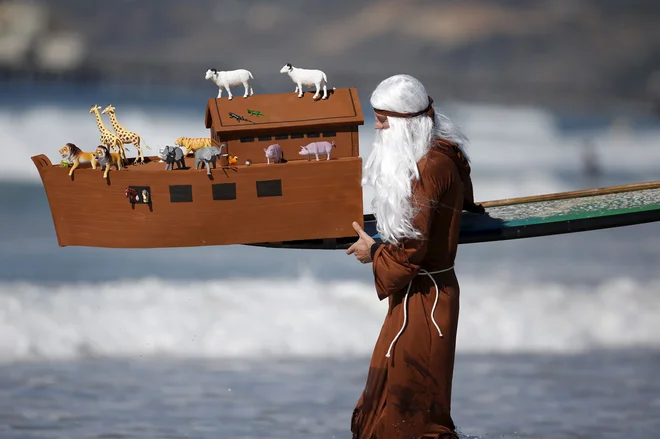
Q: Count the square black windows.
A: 4